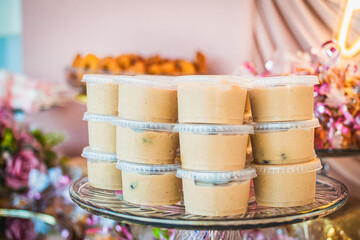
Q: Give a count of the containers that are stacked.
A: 12